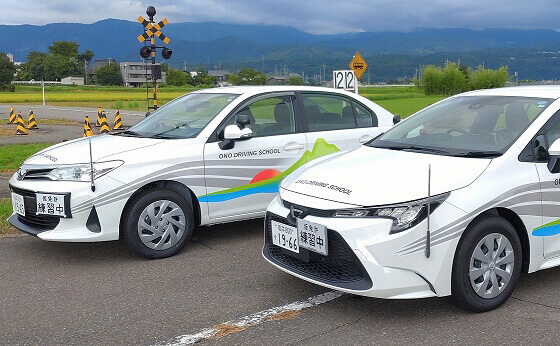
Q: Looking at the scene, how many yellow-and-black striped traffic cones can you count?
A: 7